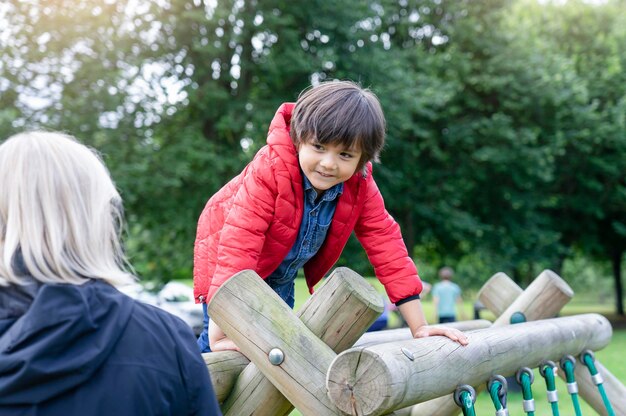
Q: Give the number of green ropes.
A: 6